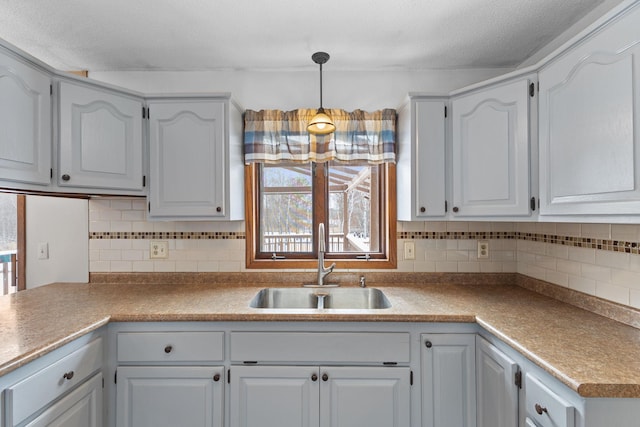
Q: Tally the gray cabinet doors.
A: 12